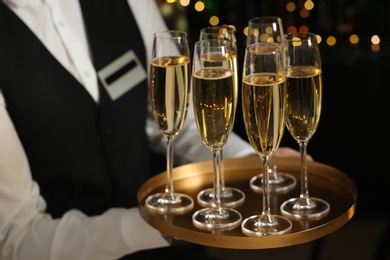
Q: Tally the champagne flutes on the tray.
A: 6